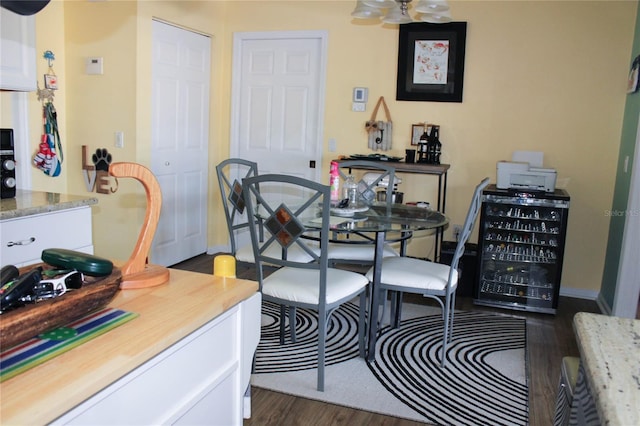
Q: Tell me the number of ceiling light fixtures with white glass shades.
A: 1